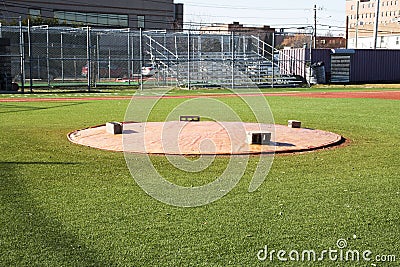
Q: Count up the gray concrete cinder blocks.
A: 4